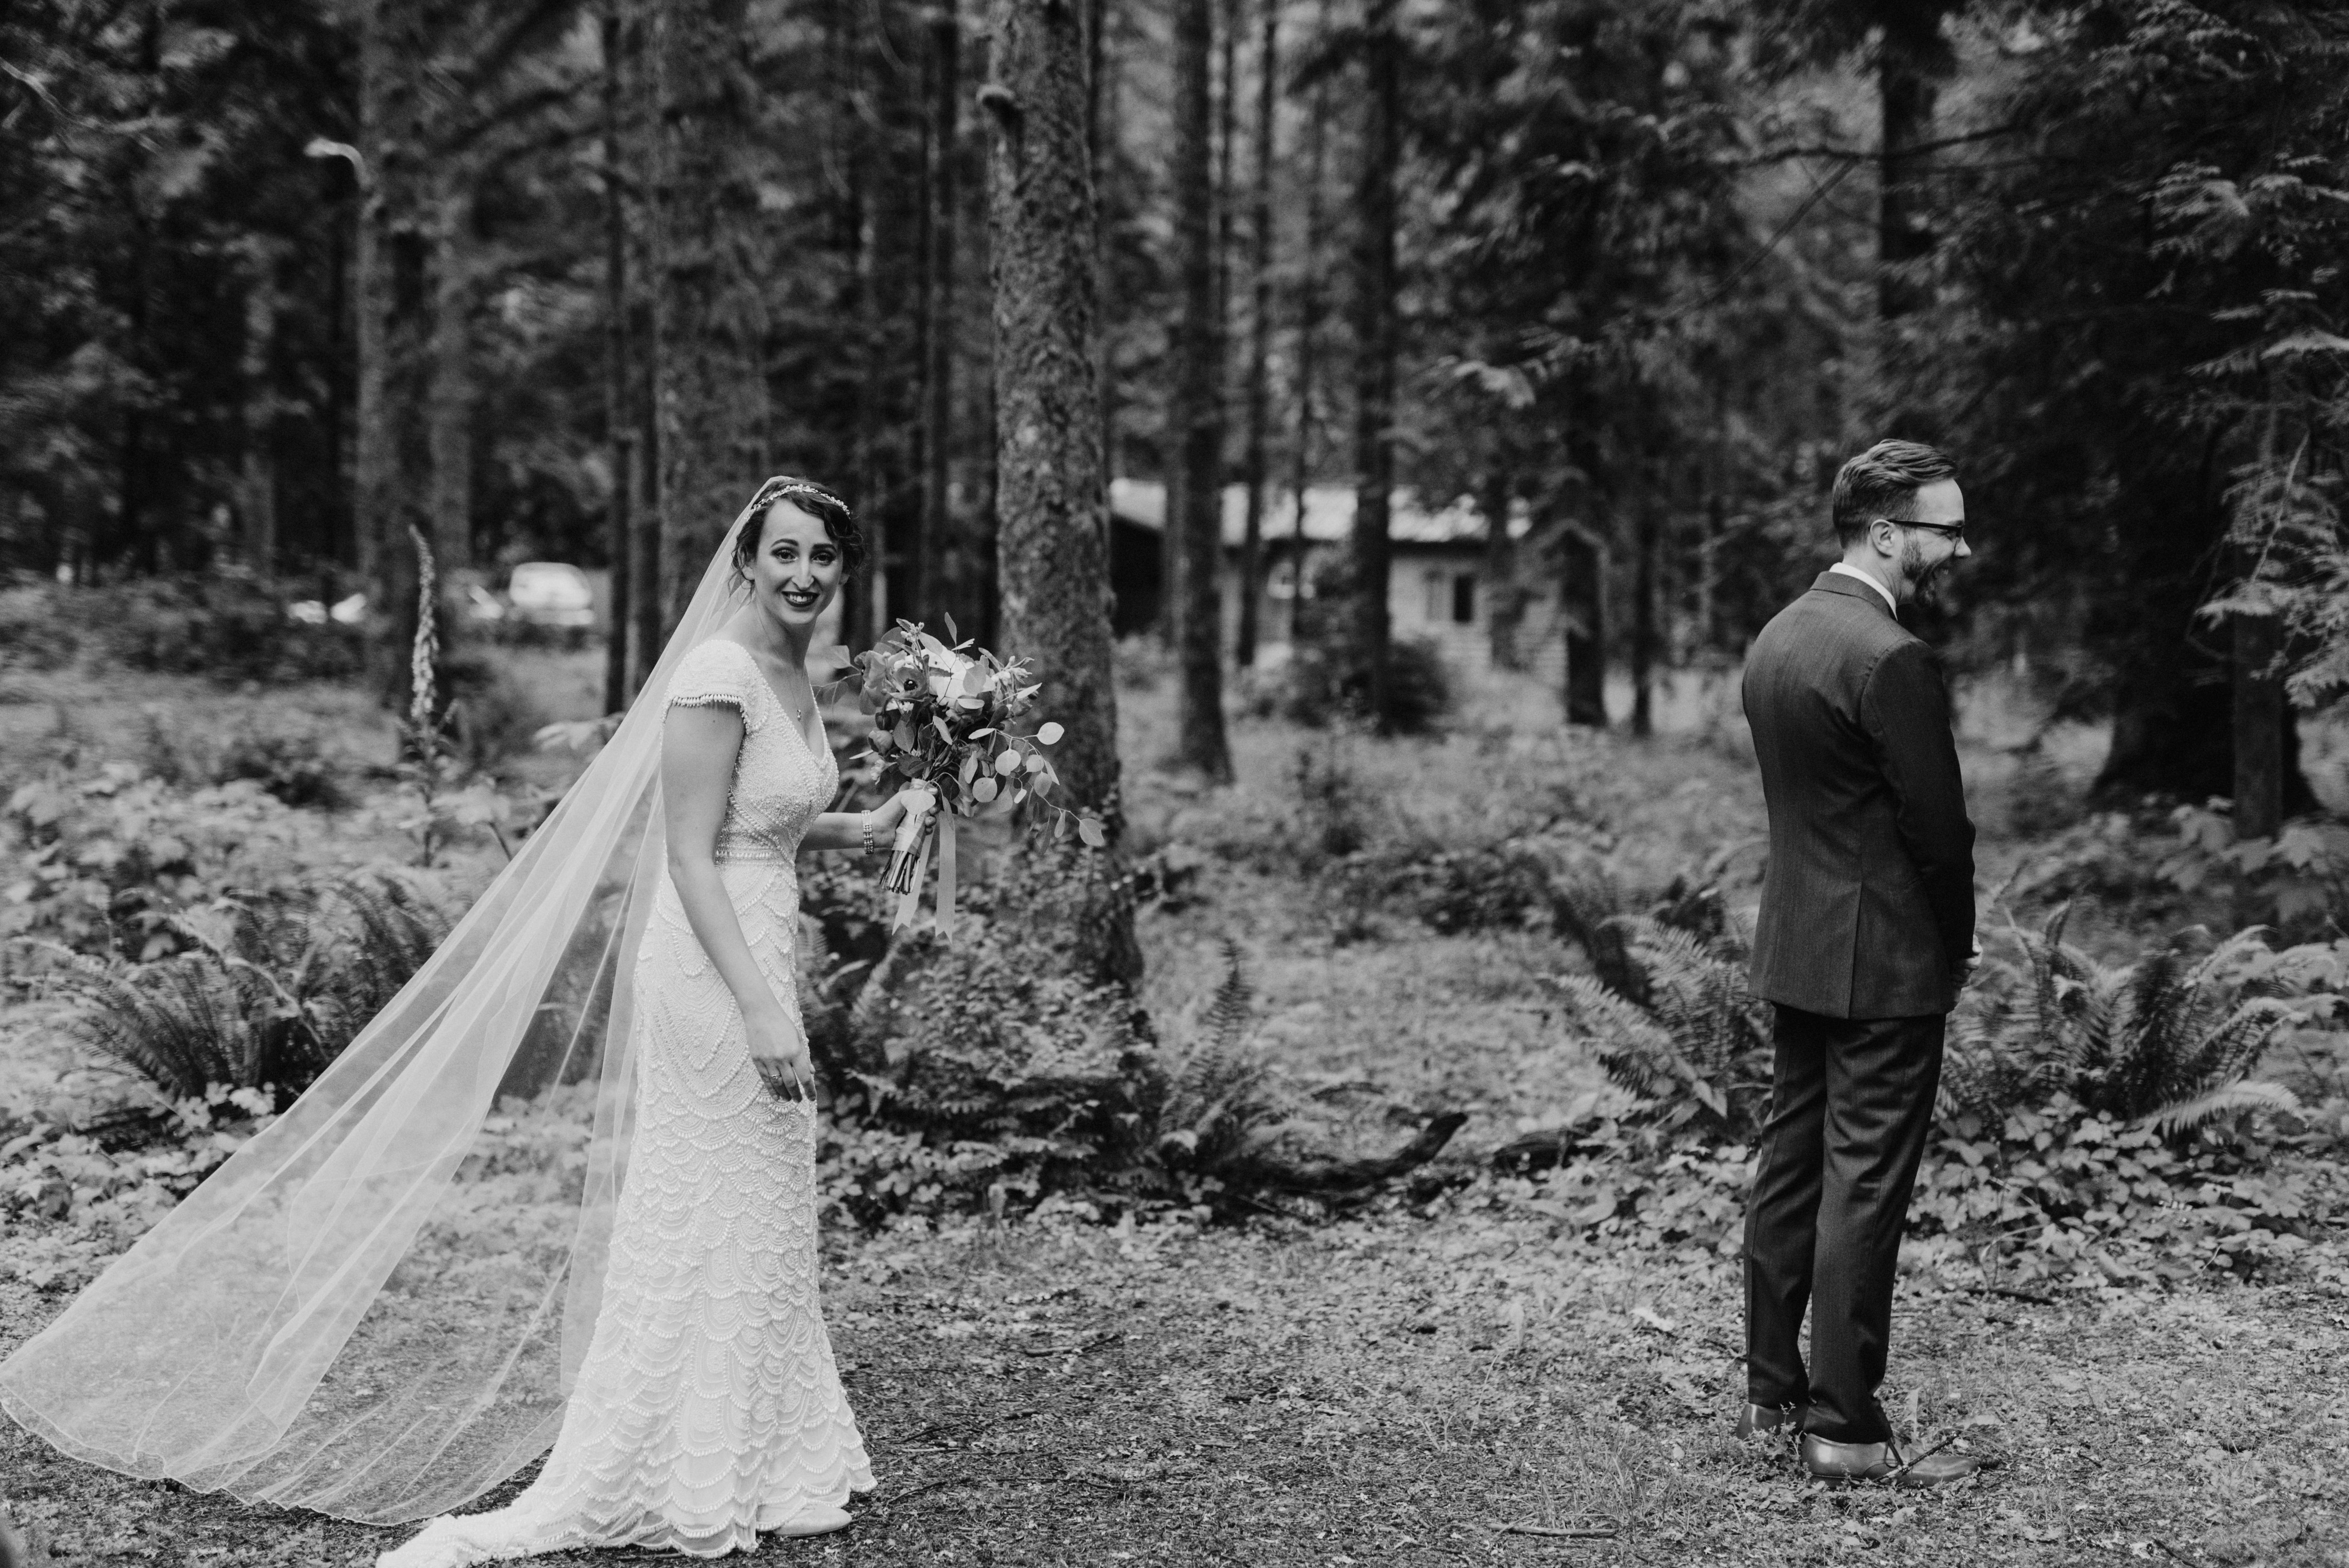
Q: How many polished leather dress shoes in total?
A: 2